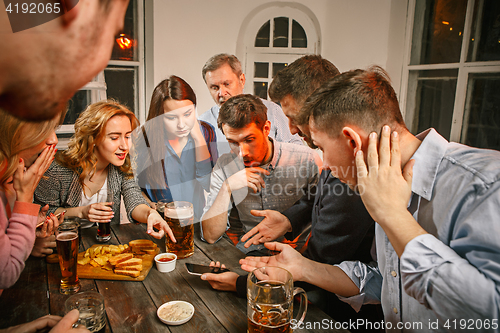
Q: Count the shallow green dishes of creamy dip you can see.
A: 0